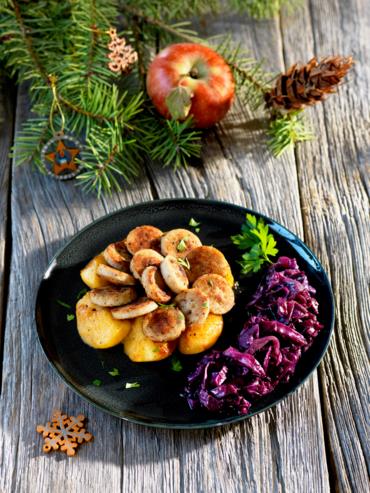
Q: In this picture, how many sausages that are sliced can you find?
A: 13